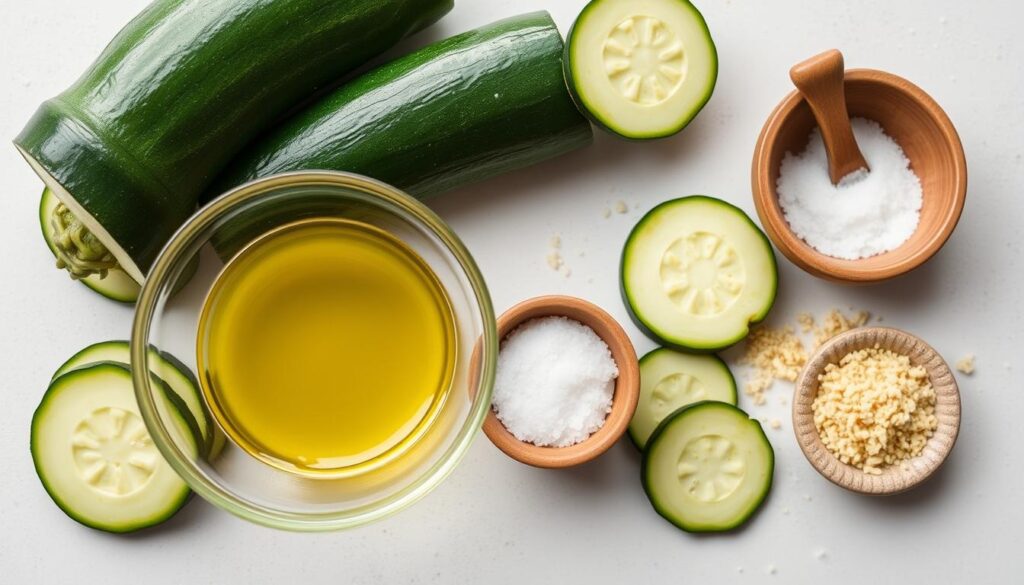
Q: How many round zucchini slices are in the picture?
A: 7